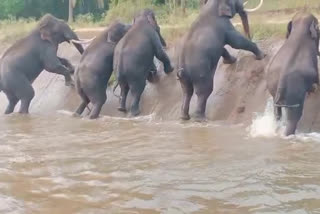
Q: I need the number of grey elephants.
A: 5